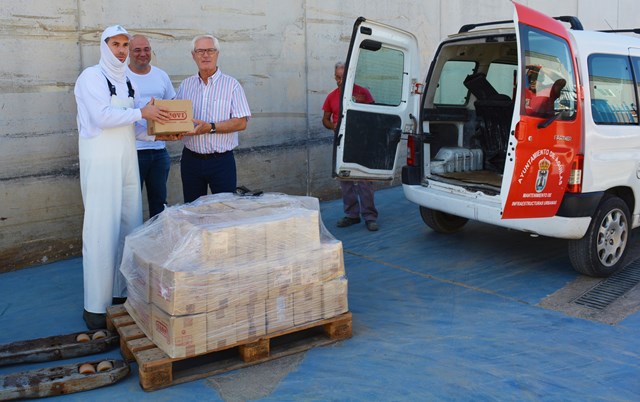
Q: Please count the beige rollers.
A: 4